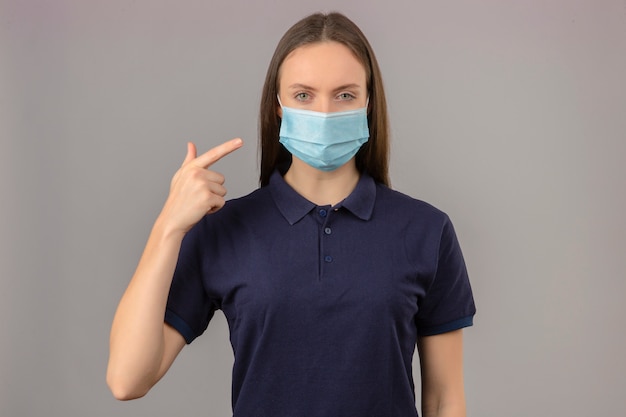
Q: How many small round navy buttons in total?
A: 3